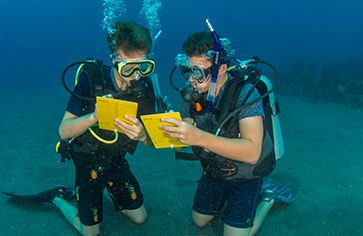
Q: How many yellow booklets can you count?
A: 2